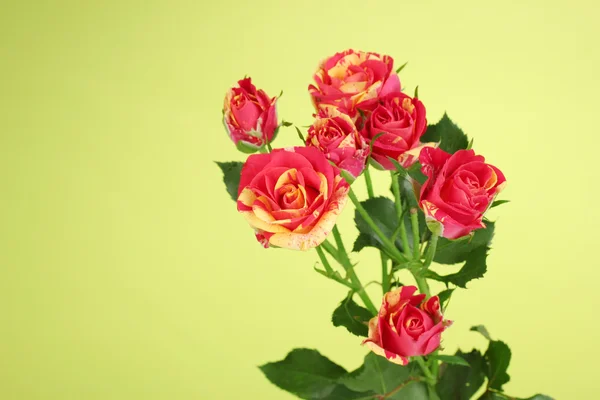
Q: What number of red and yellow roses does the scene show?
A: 7